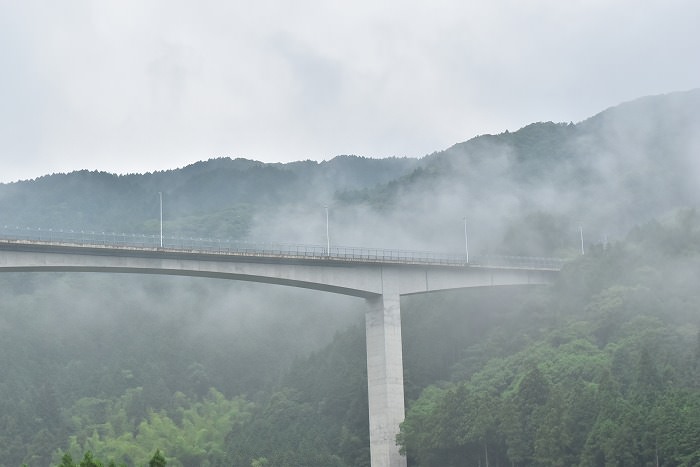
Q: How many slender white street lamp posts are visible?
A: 4